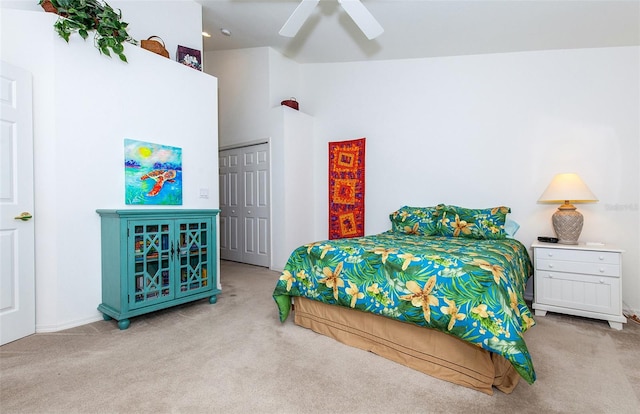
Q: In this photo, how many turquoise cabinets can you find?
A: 1